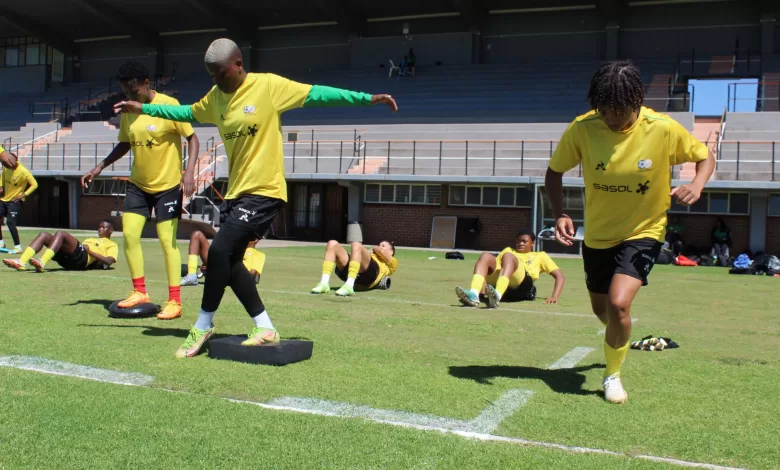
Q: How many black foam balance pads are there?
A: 2